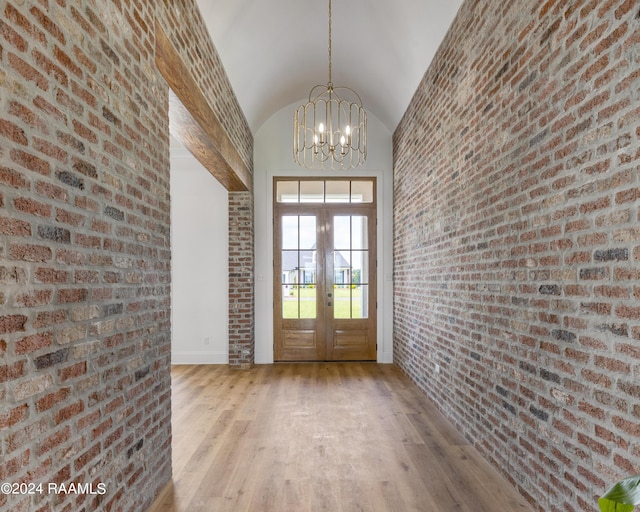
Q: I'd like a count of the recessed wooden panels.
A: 2